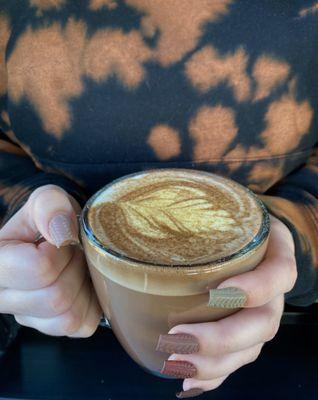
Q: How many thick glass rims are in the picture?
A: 1